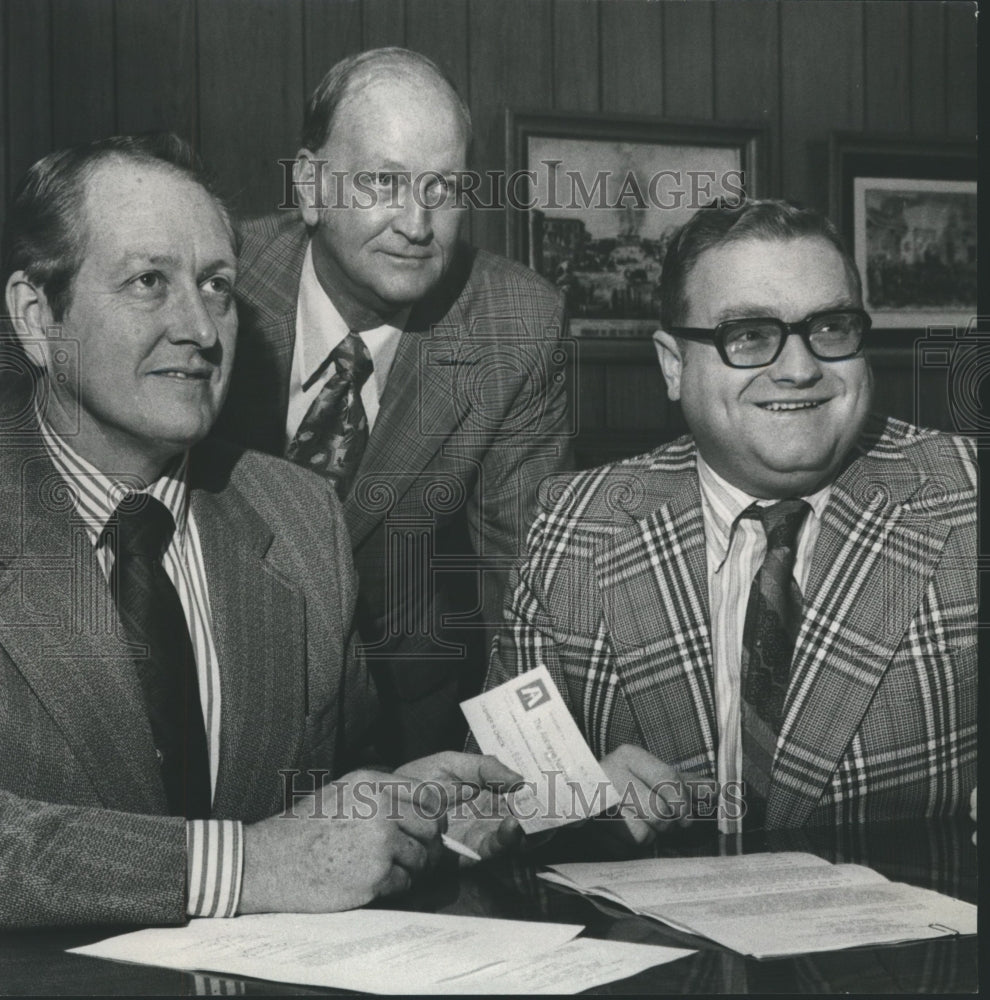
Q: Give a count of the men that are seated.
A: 2